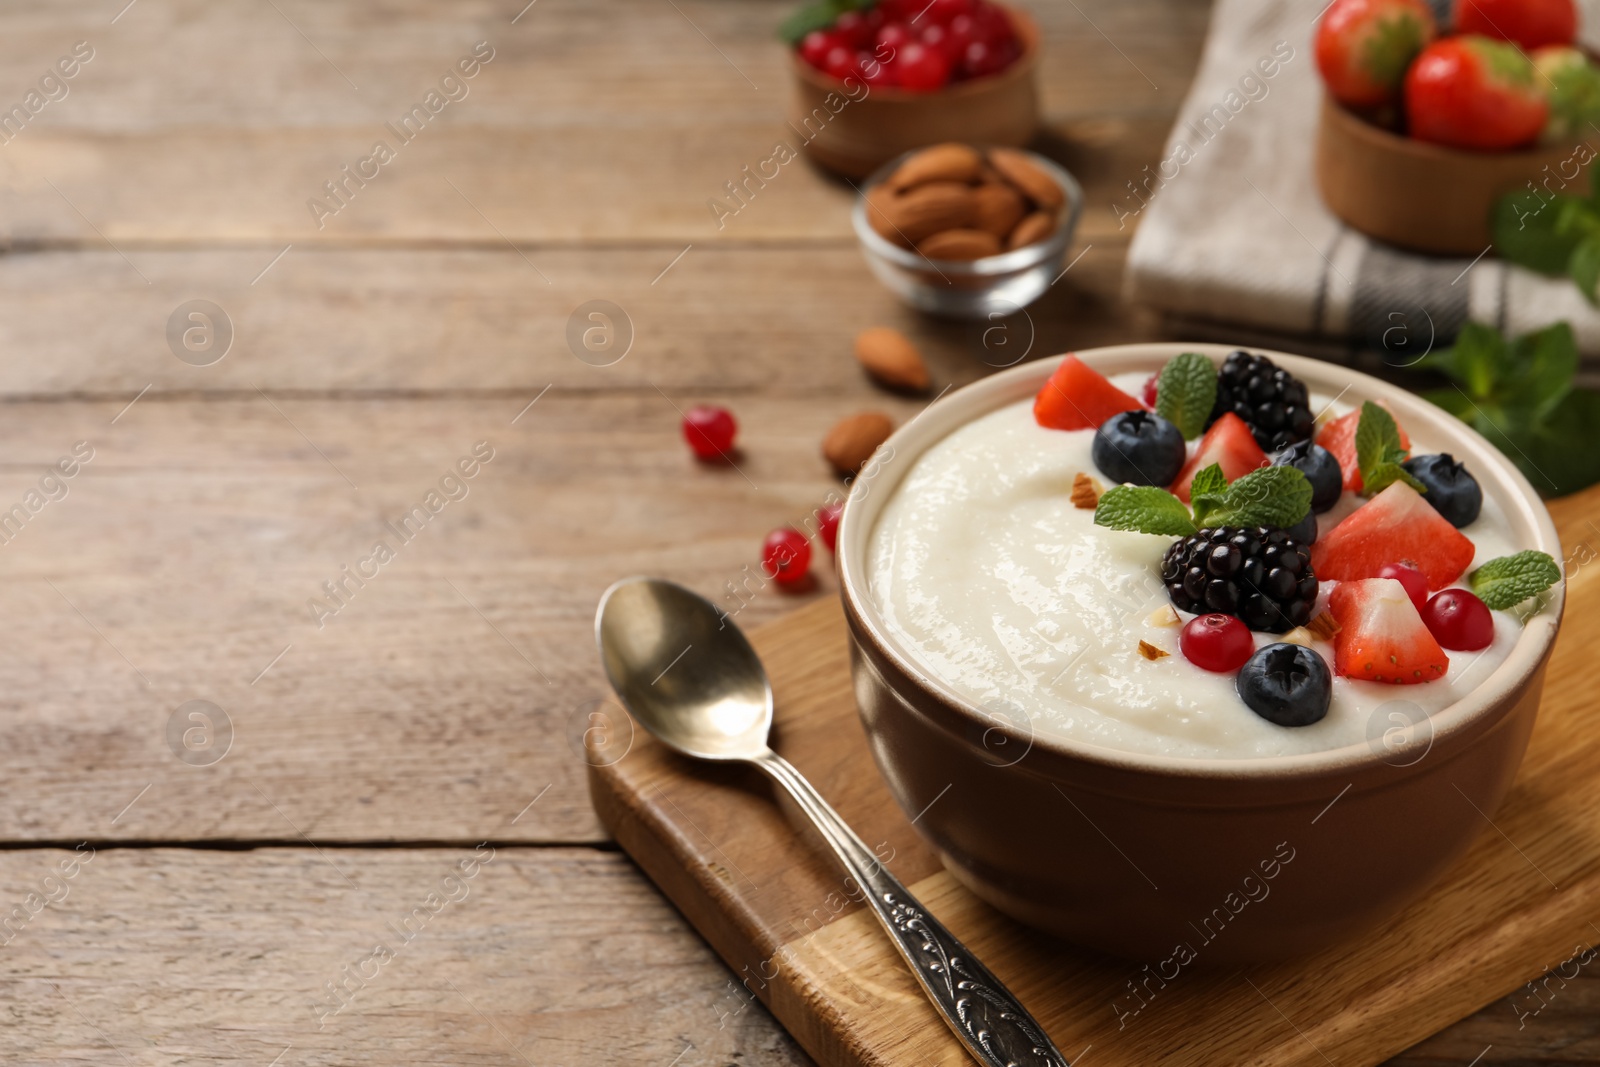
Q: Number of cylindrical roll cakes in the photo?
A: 0